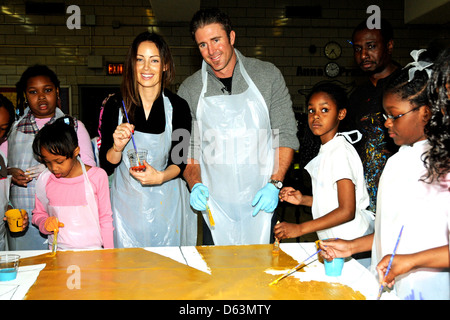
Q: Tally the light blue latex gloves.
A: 2